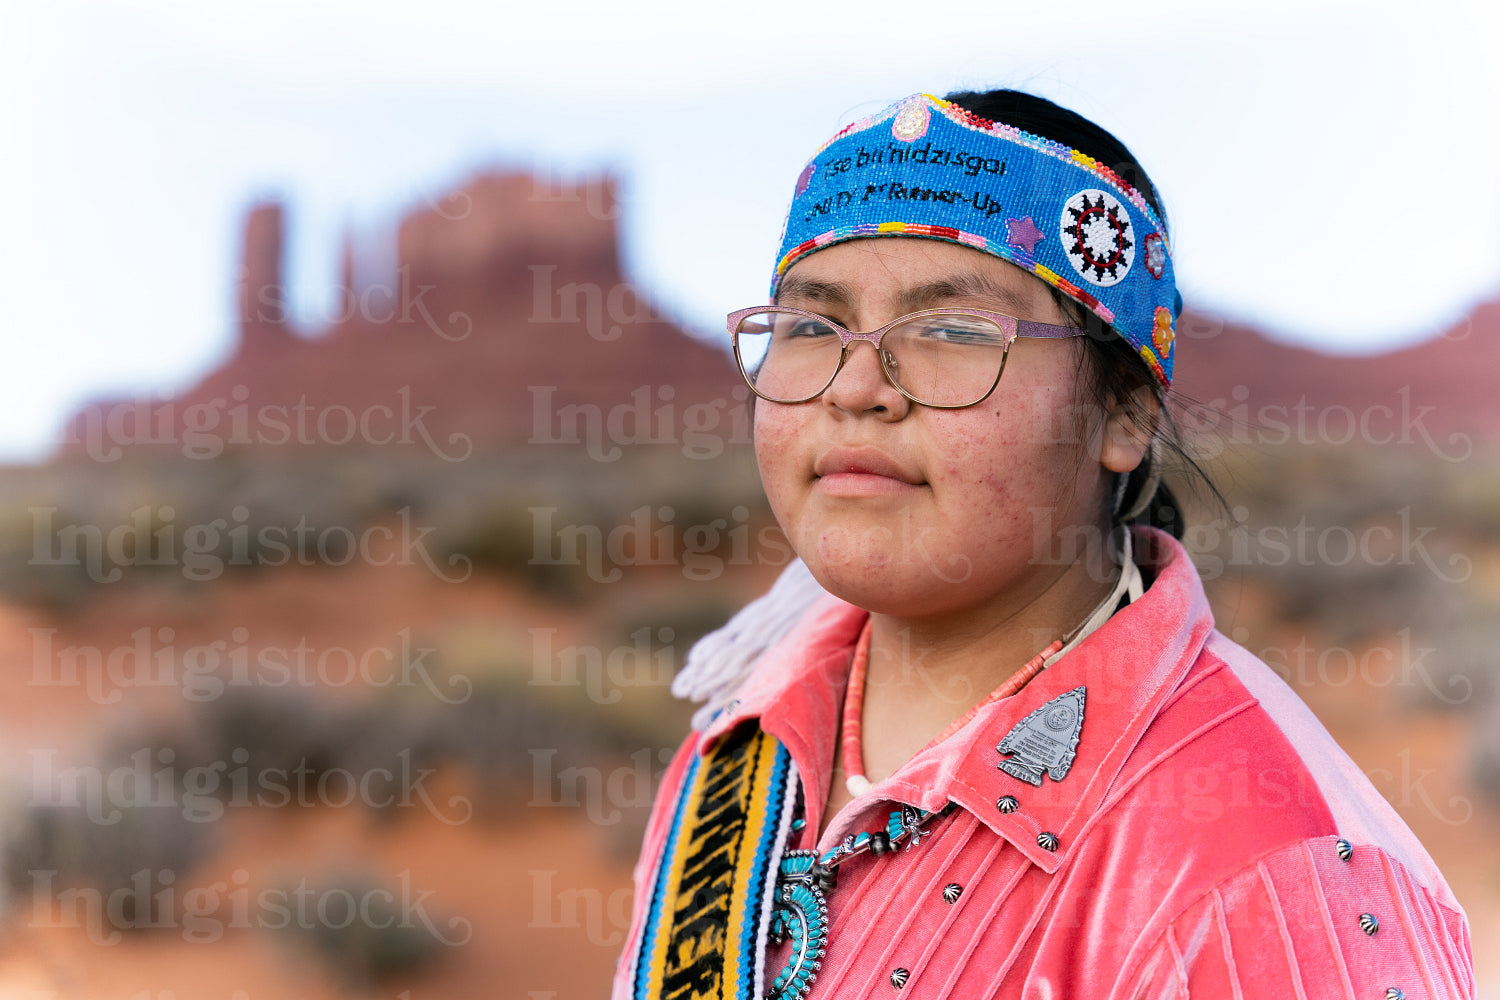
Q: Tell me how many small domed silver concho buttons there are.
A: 7